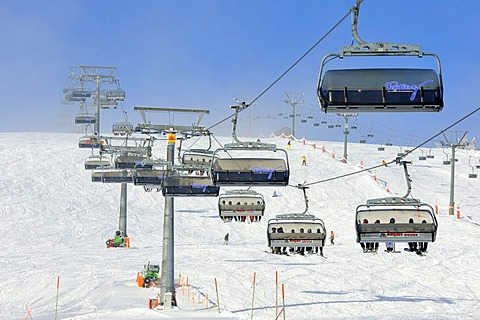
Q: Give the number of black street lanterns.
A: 0